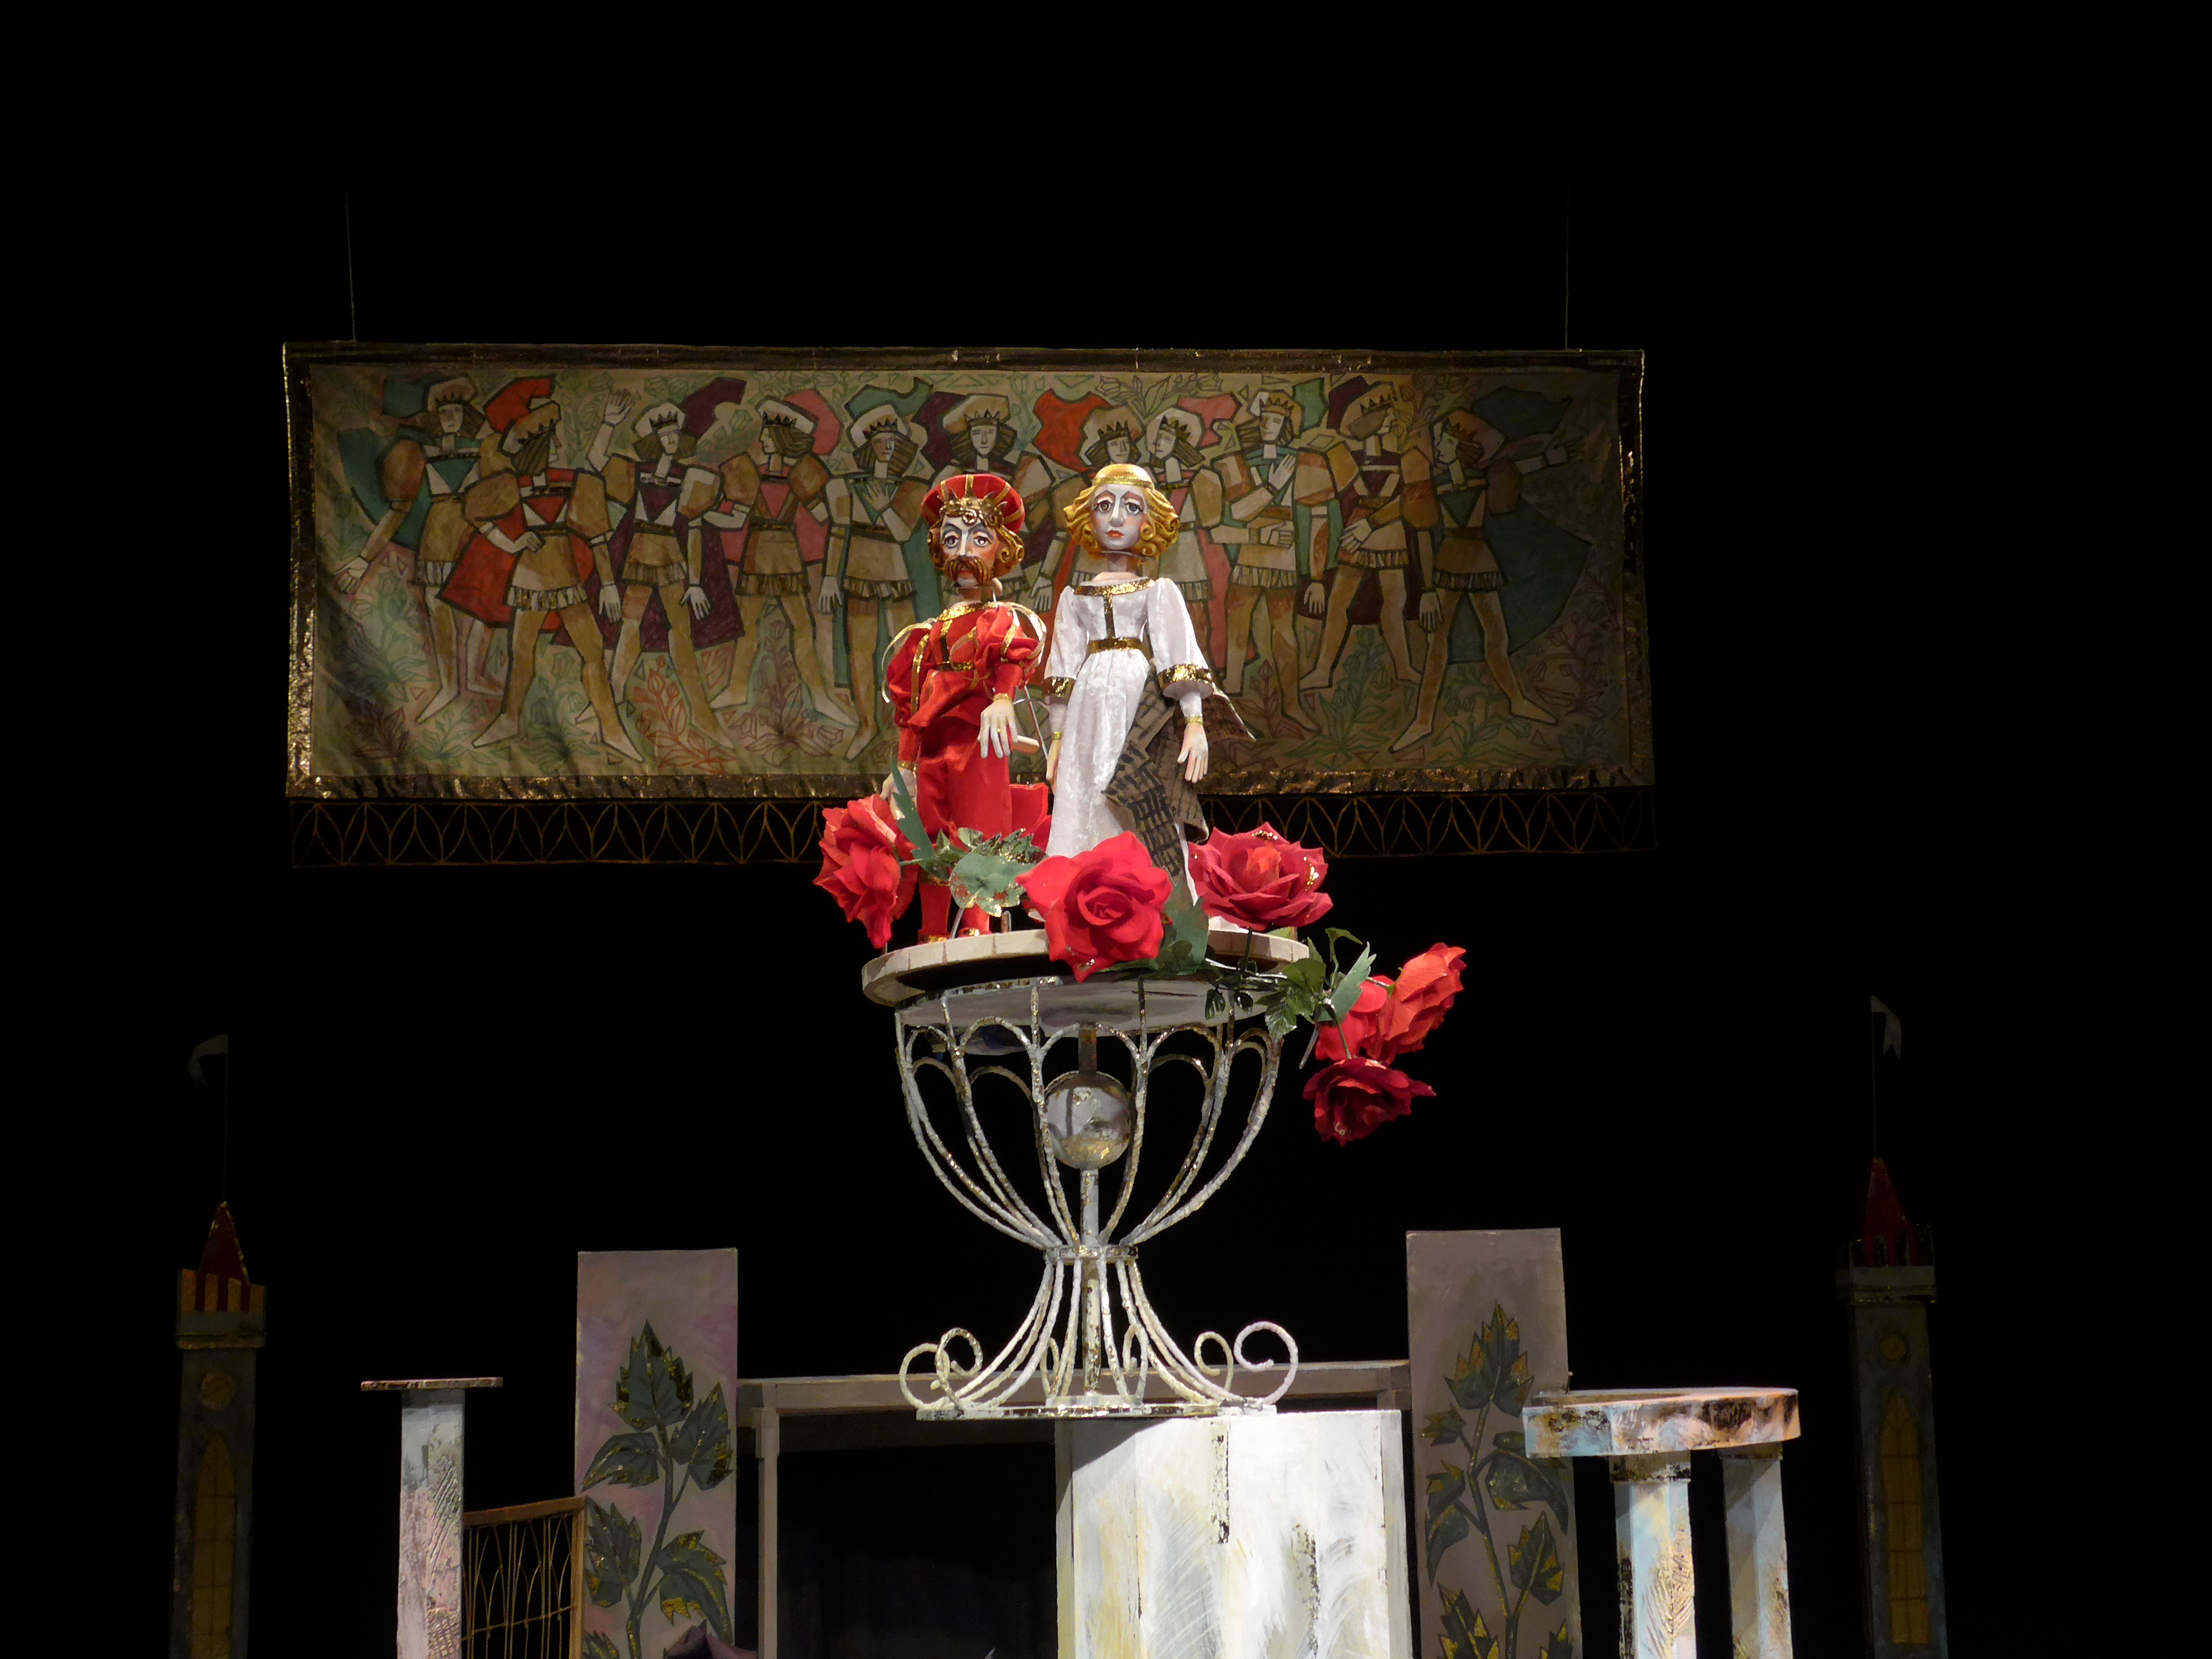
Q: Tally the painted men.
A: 11